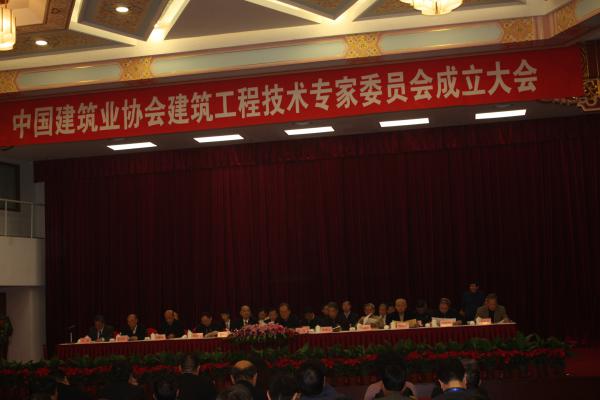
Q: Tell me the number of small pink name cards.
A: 11